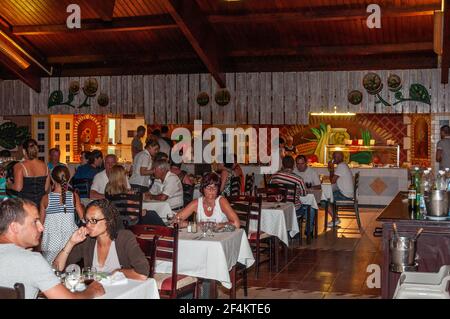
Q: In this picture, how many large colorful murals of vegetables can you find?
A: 1